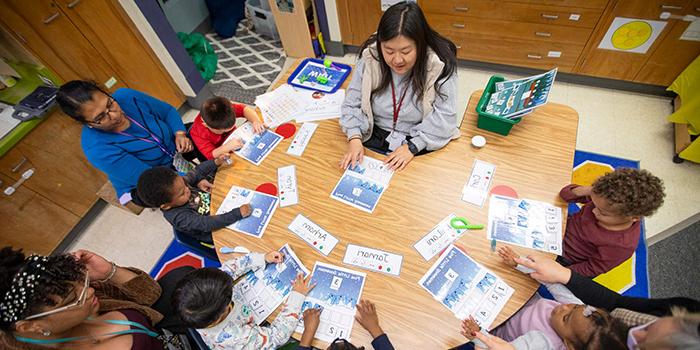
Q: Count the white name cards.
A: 6